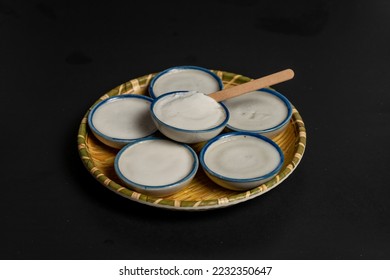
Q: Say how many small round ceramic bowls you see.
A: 6